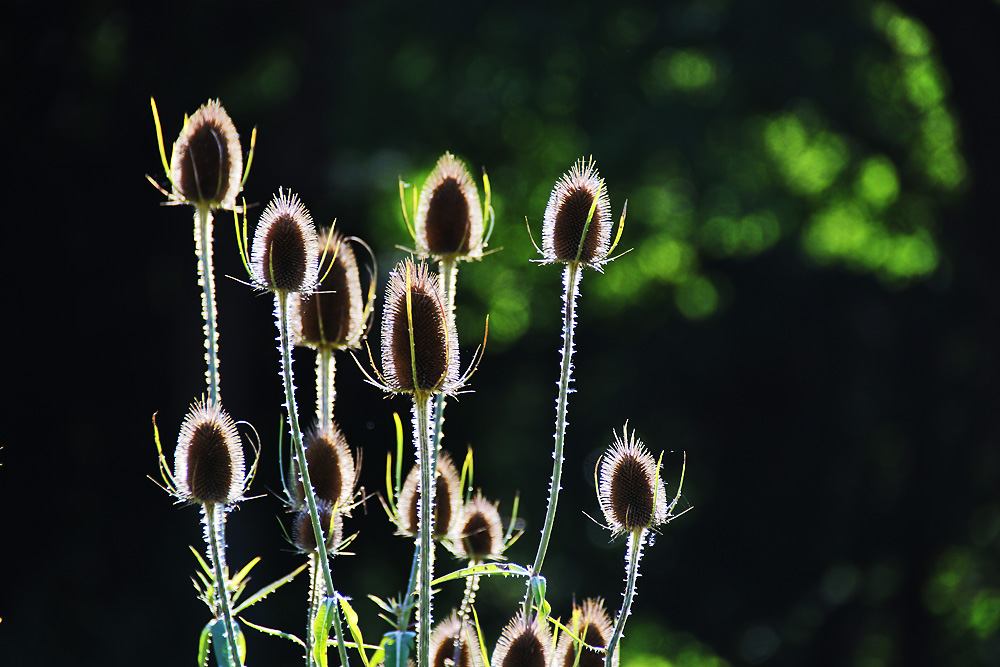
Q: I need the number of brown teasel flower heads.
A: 15